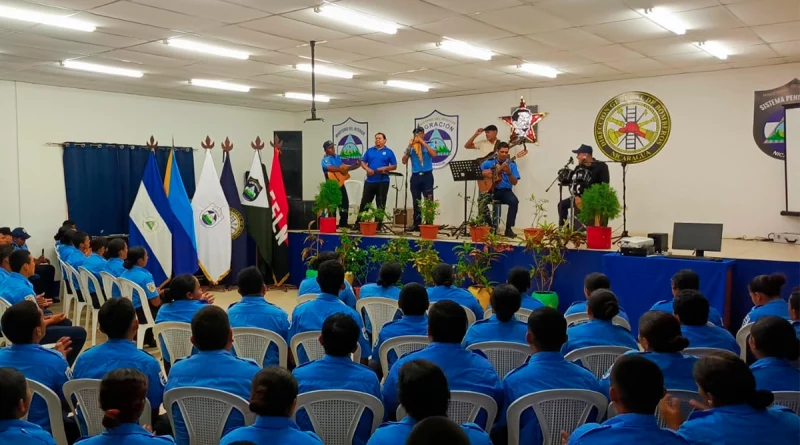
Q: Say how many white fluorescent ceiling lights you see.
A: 12